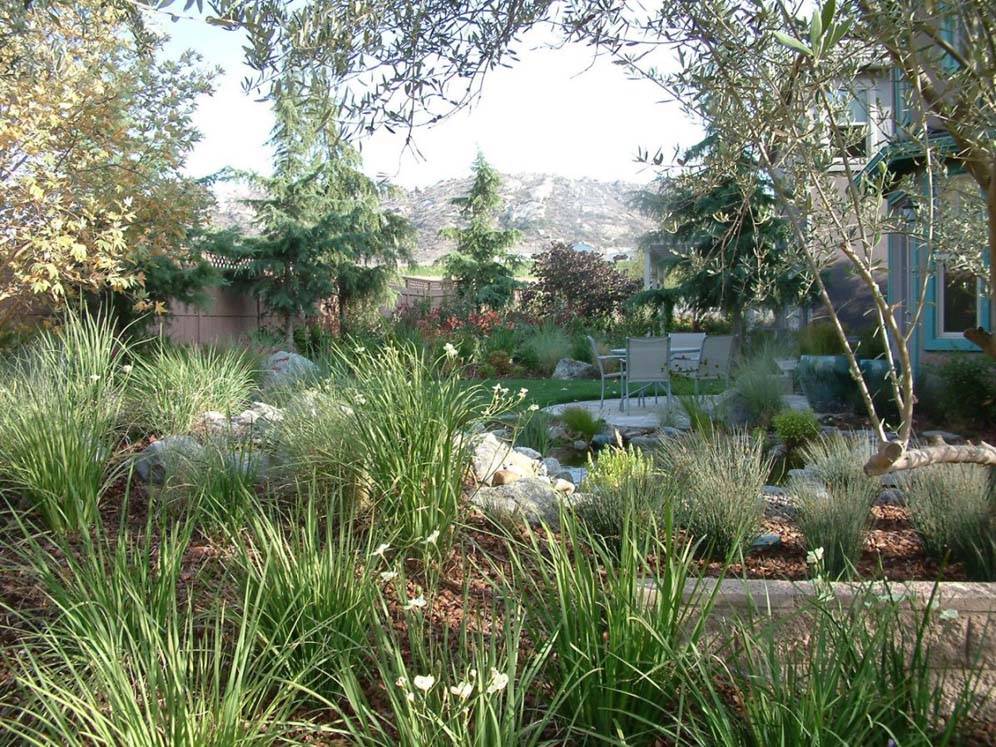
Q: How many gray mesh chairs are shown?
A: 4